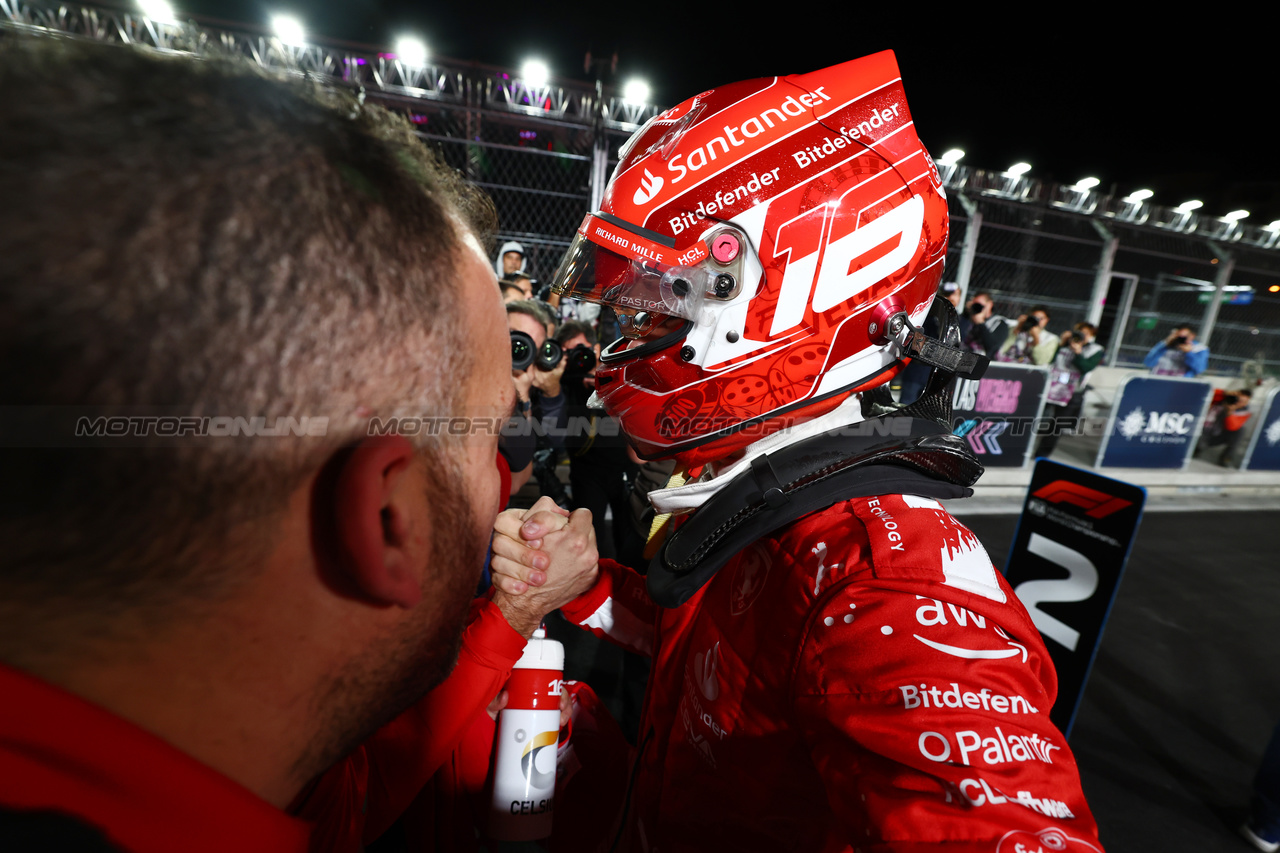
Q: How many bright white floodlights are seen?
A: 12